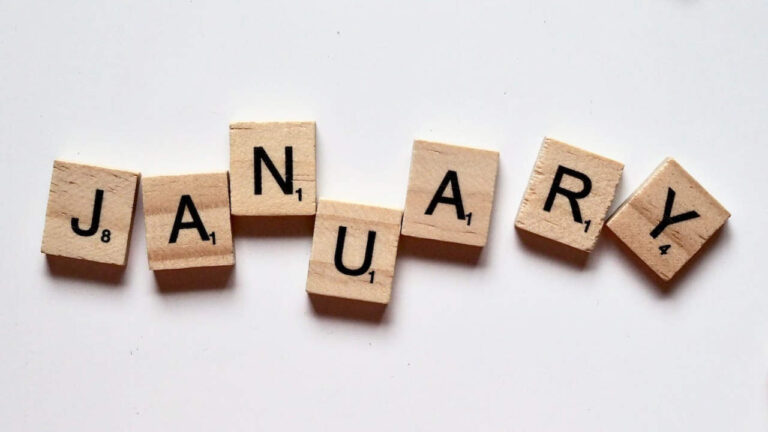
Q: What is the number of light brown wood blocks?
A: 7